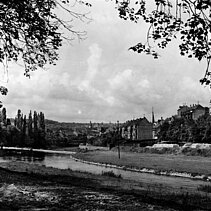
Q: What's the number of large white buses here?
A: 0